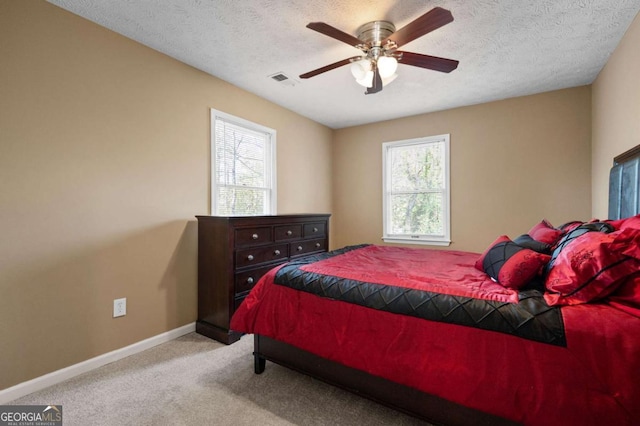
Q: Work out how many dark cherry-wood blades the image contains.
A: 5